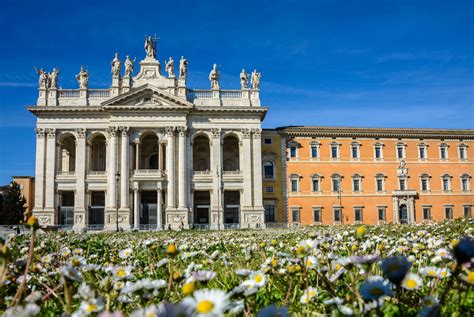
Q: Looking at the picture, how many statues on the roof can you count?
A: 11